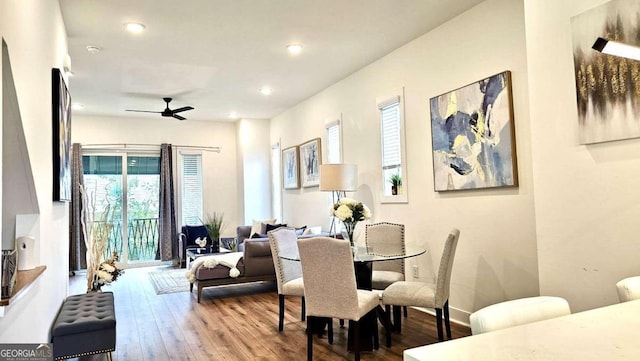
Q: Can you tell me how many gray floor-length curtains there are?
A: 2